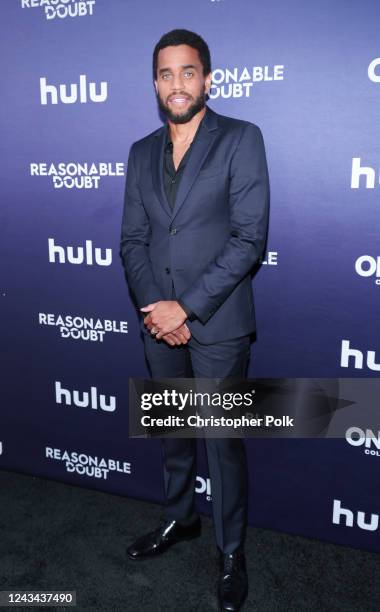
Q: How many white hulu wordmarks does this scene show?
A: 6